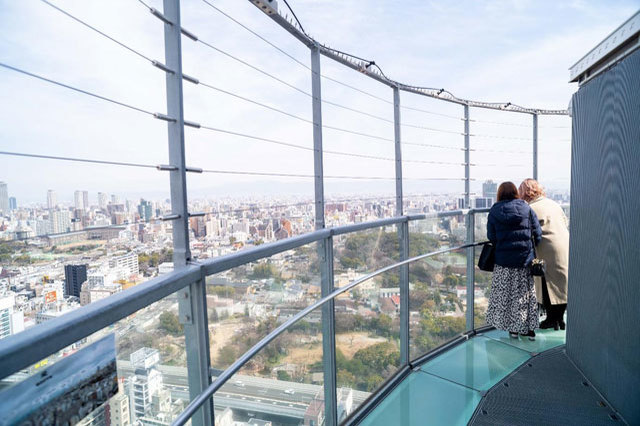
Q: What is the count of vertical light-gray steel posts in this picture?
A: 5